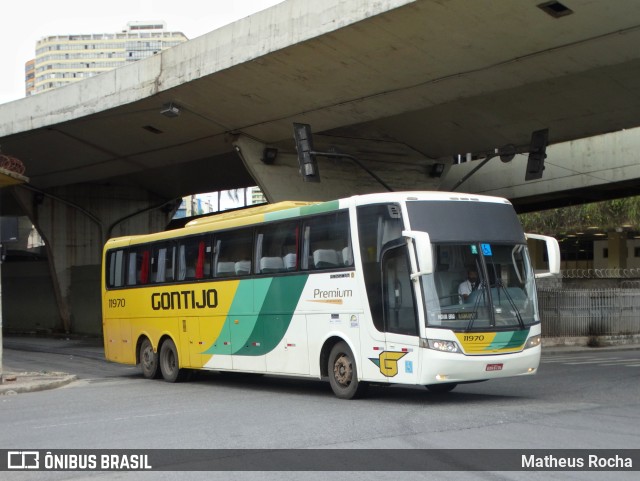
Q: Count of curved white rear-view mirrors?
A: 2